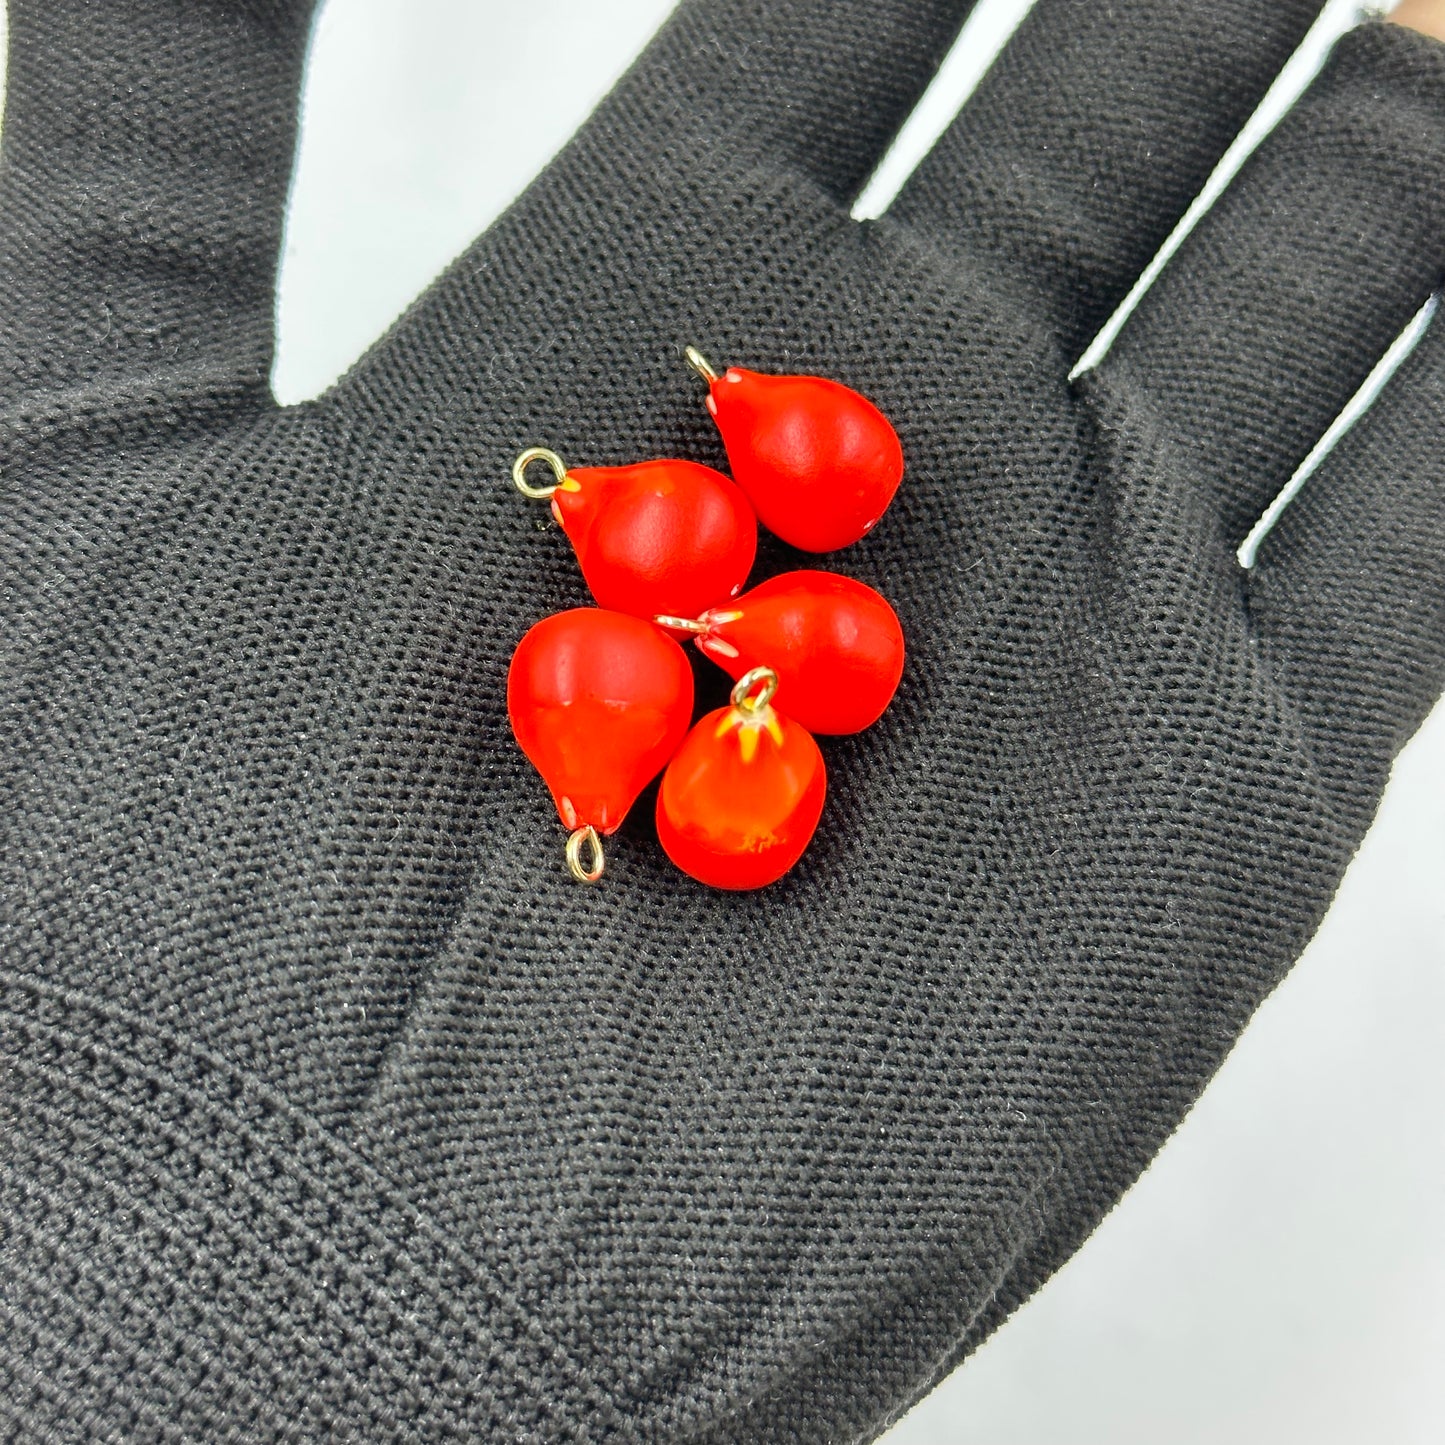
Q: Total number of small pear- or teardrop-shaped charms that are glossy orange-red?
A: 5